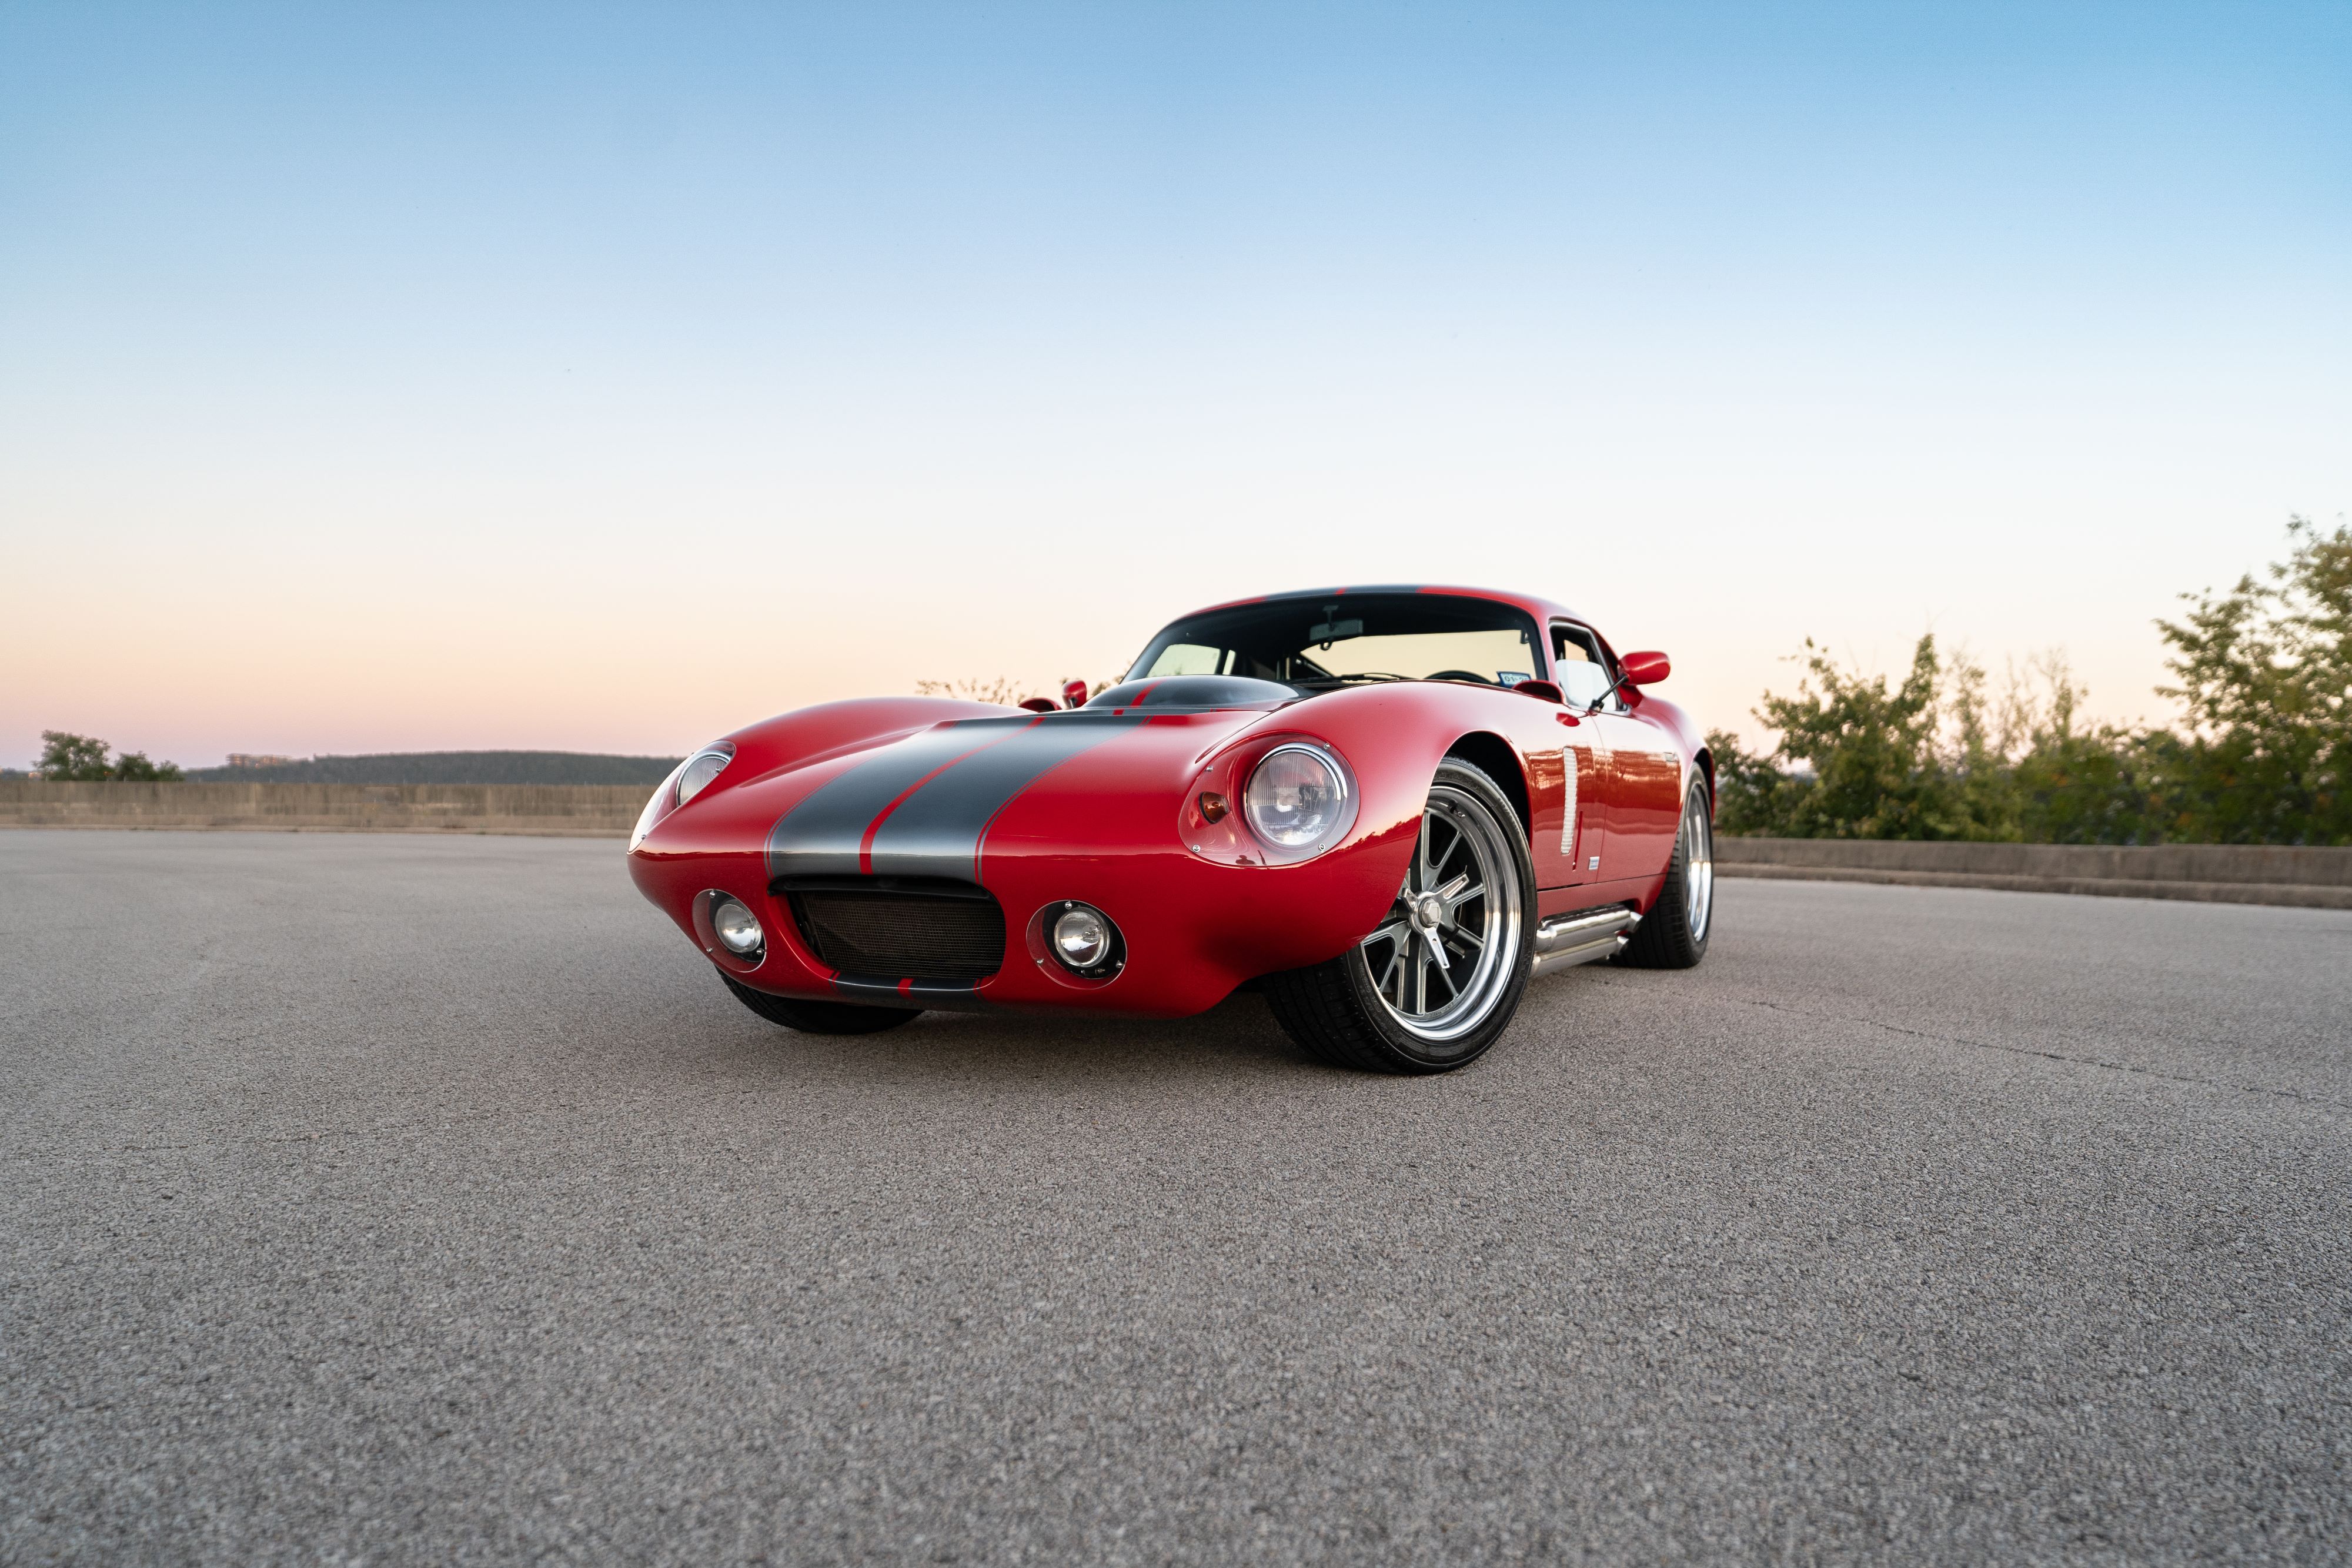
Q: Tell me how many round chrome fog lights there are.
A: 2